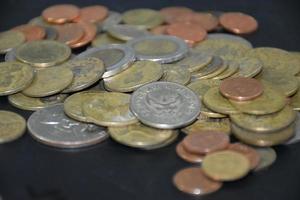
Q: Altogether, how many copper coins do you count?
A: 15